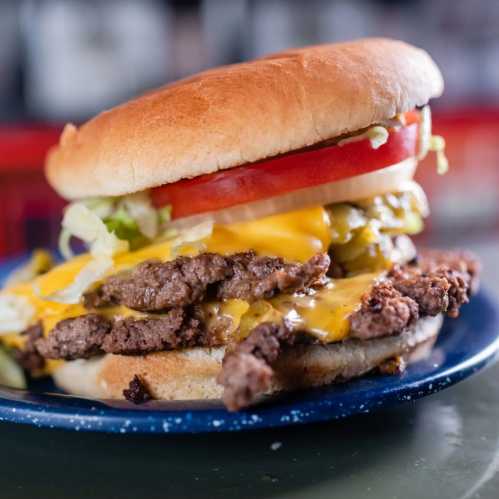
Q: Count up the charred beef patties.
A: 2